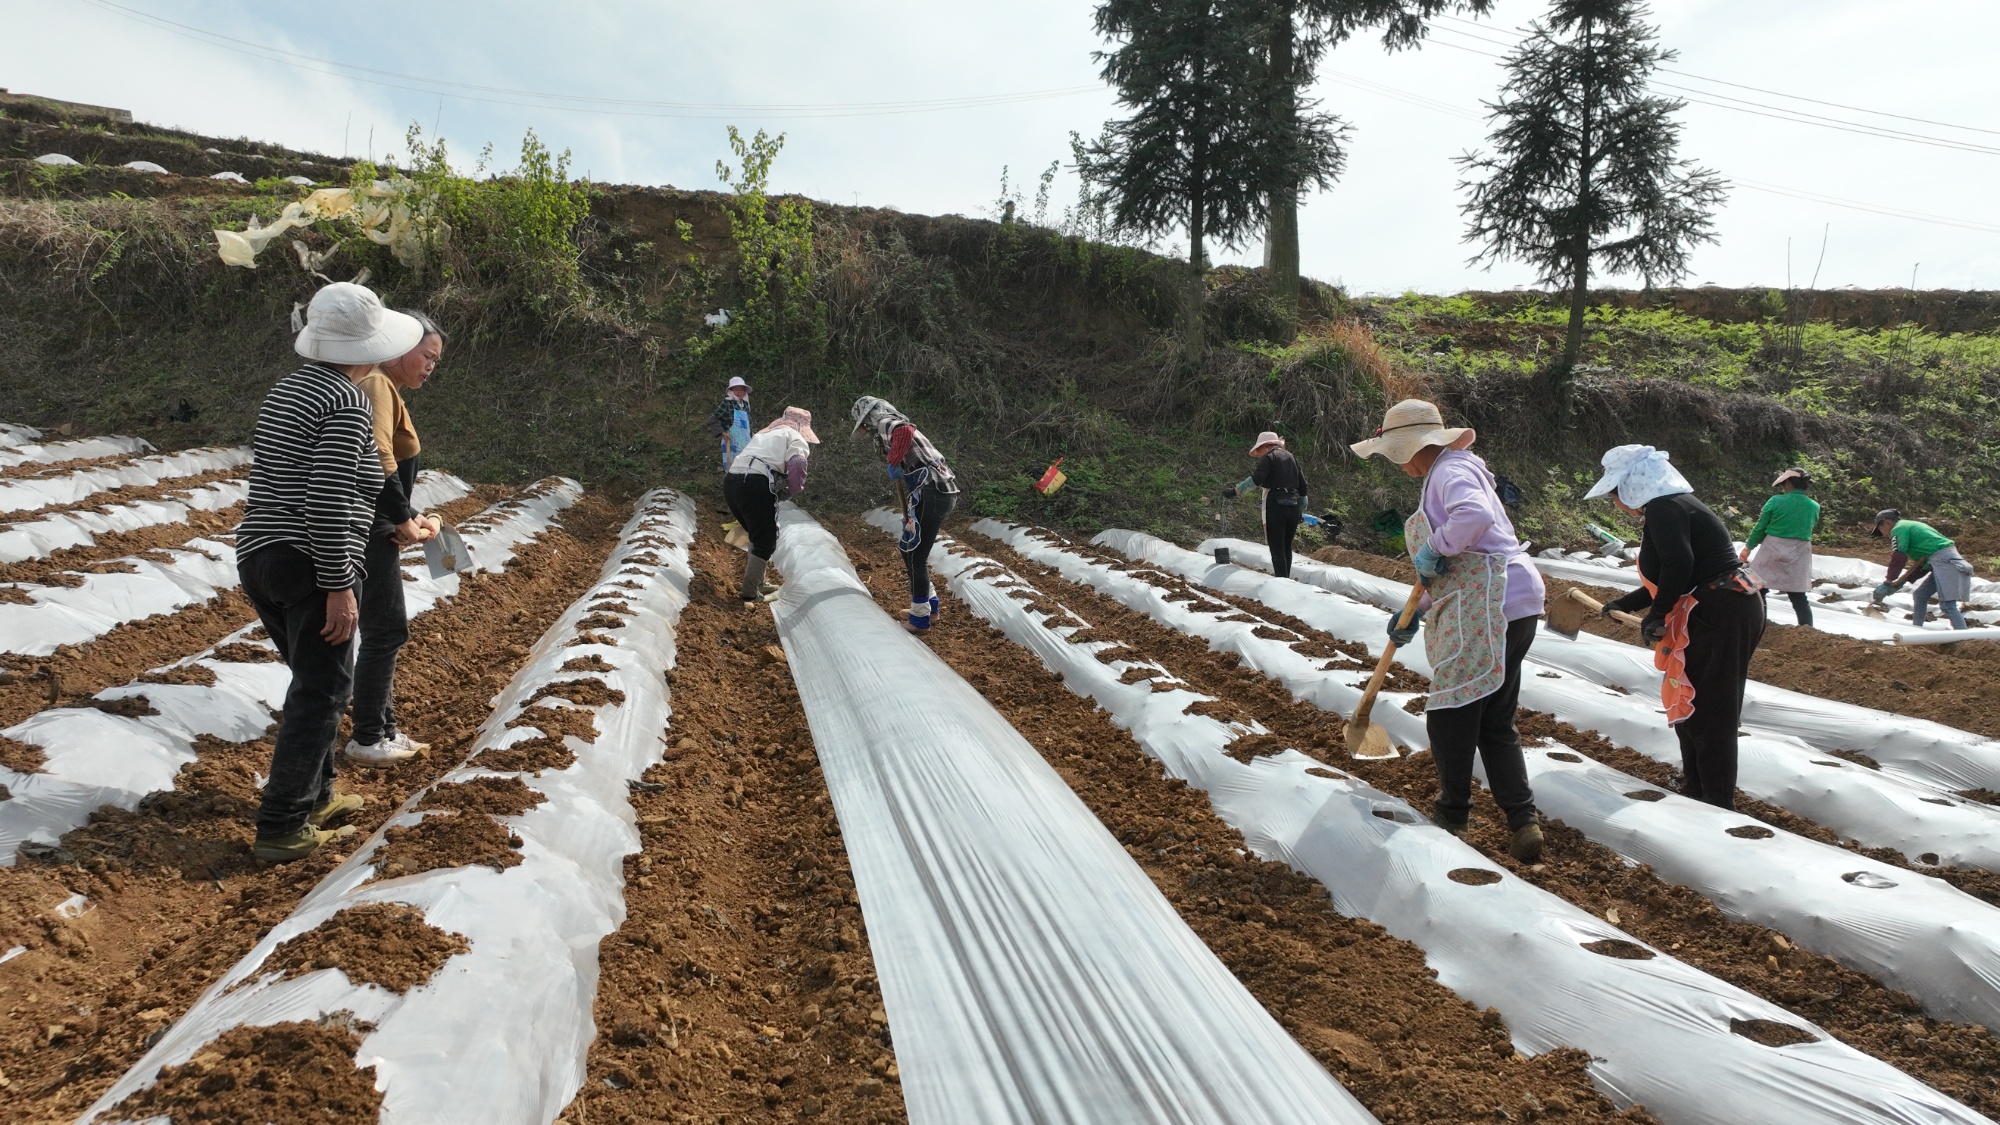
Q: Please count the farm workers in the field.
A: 10